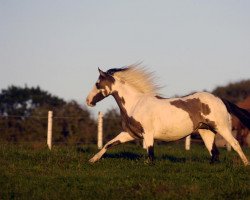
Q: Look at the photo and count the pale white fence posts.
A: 3